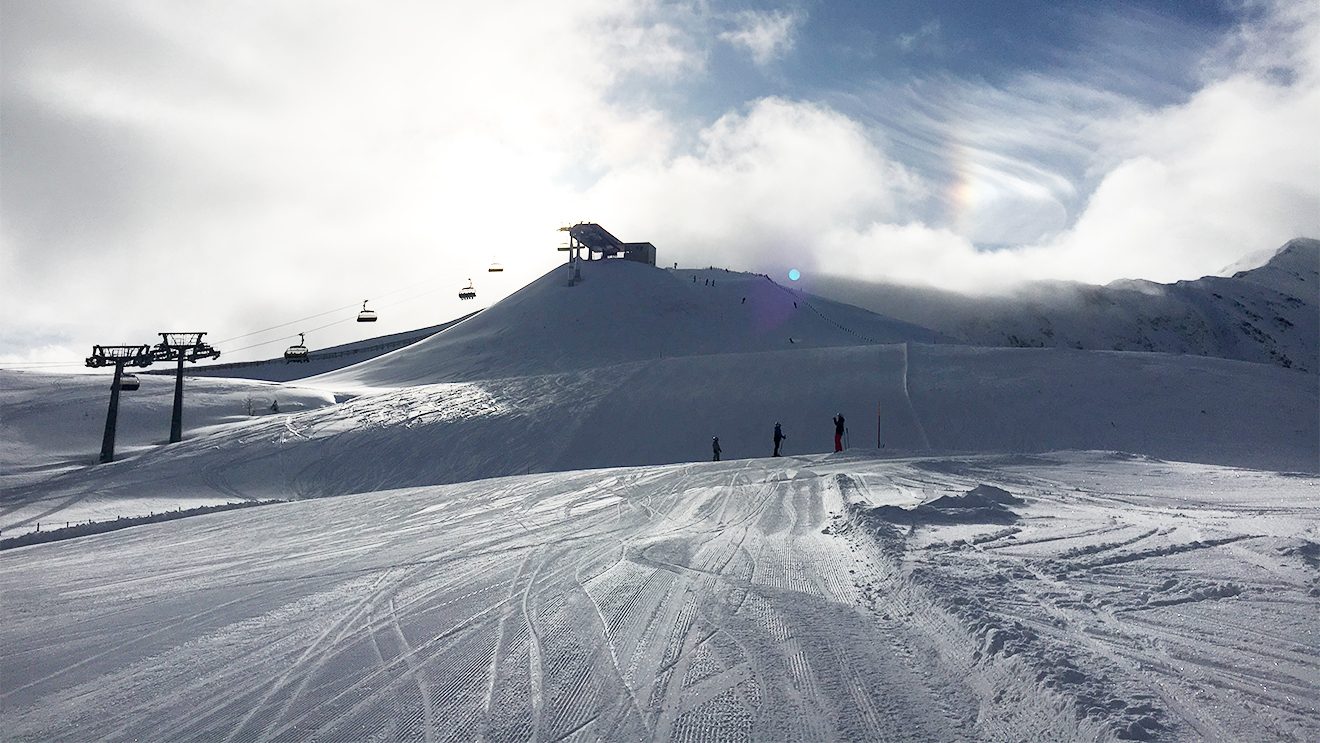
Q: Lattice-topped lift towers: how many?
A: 2